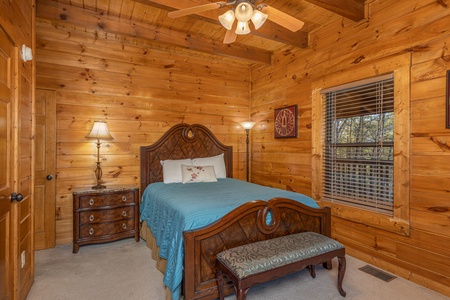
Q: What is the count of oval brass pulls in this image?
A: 6